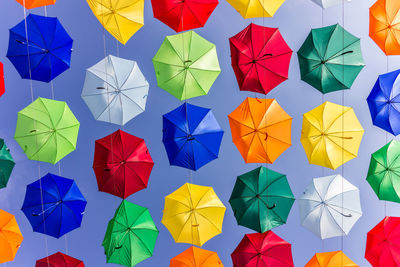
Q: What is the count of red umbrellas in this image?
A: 7